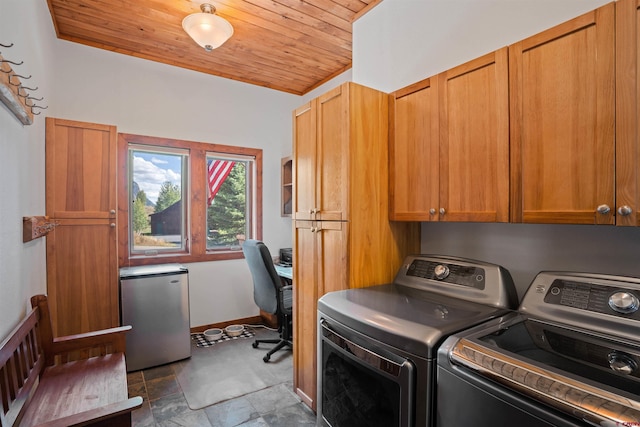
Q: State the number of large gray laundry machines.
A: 2